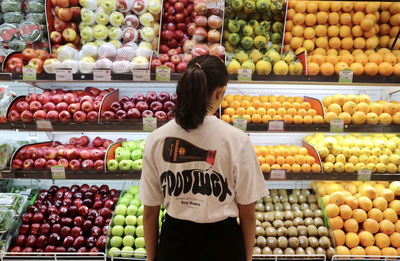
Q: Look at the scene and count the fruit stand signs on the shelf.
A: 15